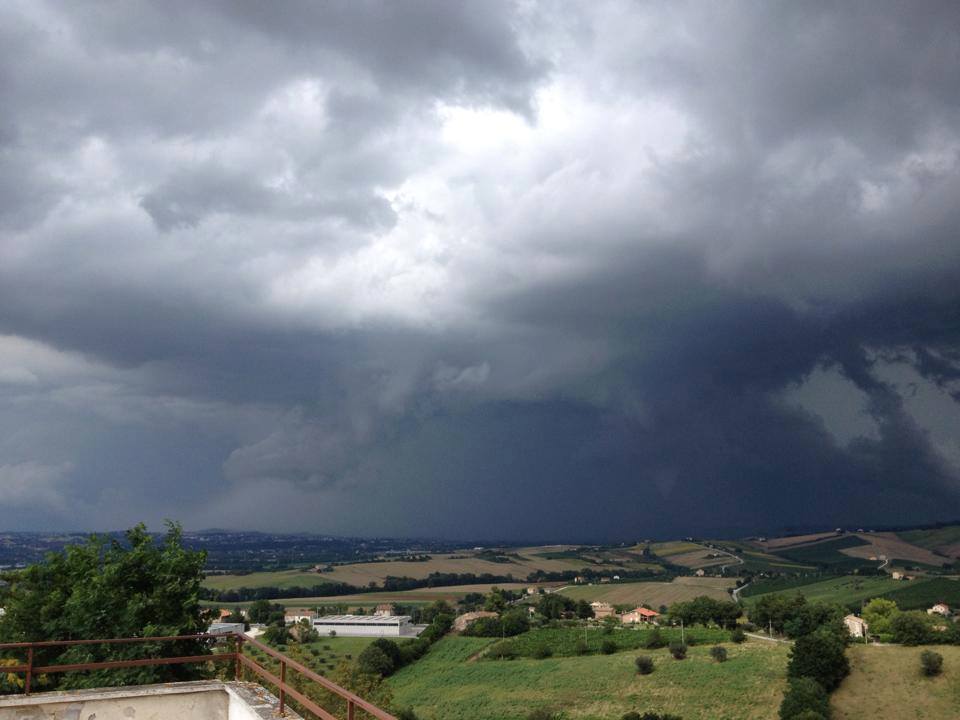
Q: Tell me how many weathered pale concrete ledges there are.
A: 1